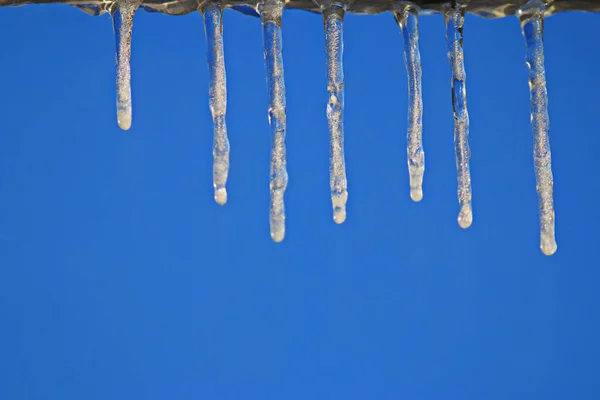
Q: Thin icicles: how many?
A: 7